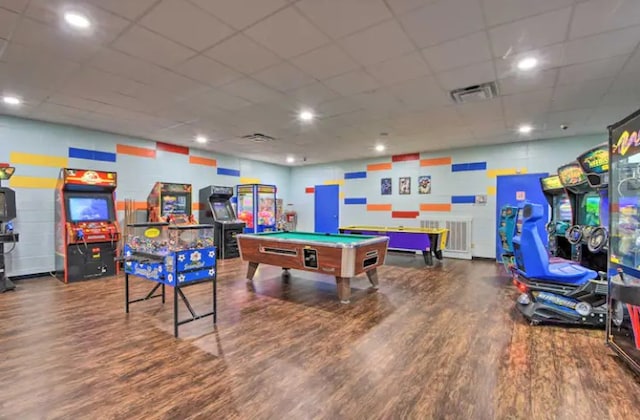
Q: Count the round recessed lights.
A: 8